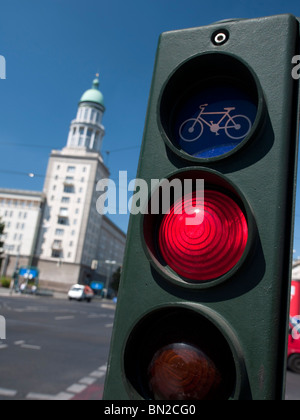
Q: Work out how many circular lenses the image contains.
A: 3